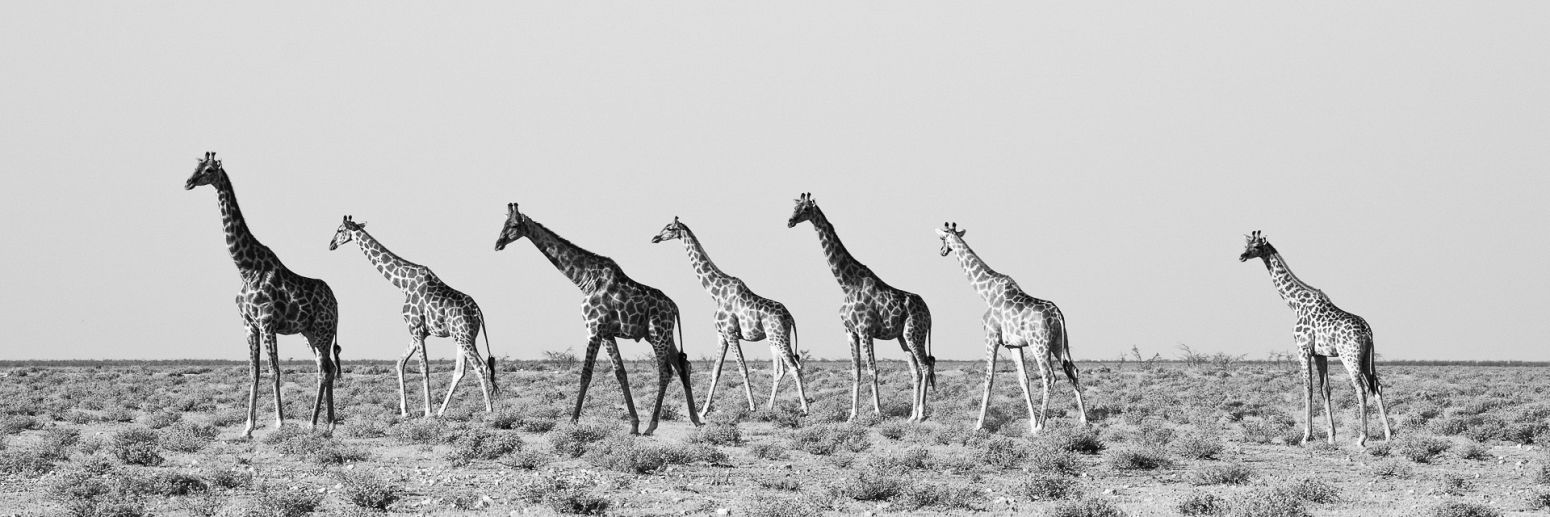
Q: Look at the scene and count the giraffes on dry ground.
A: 7